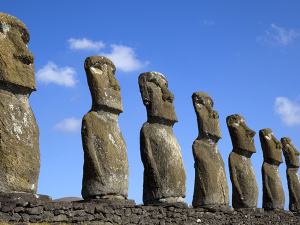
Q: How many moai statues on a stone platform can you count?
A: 7